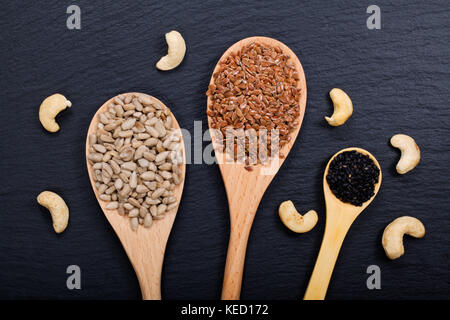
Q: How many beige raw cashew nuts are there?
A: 7